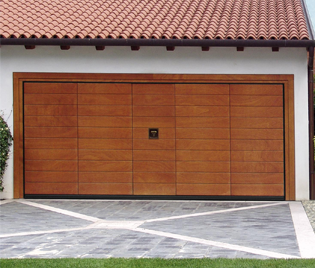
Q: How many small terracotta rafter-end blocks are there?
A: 8